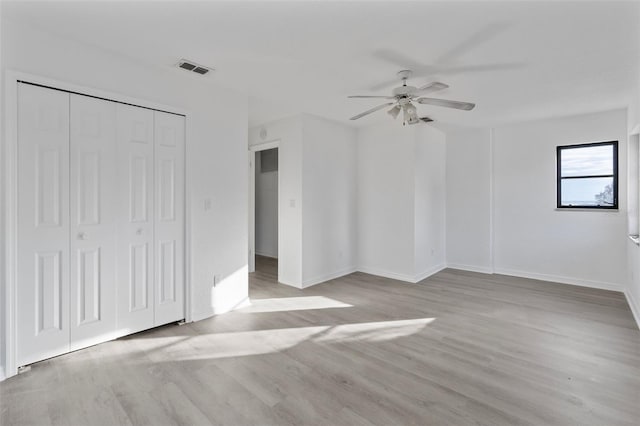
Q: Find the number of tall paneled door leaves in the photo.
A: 4